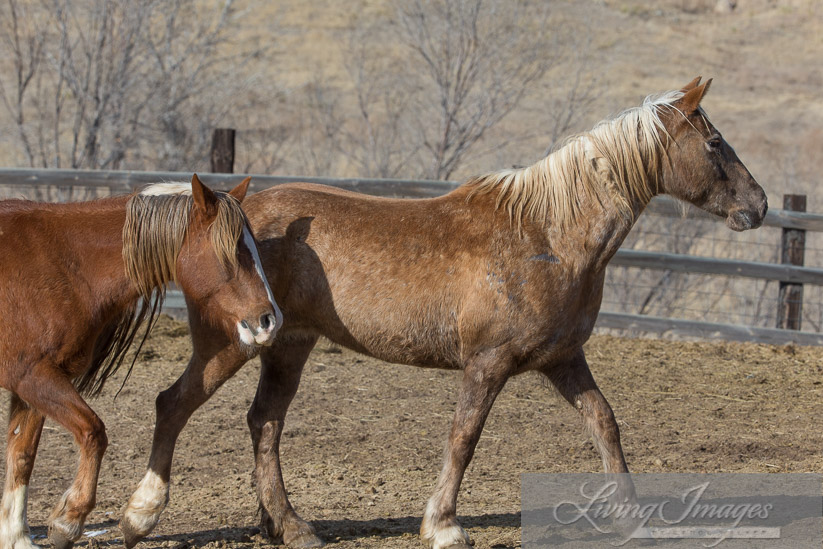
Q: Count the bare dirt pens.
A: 1